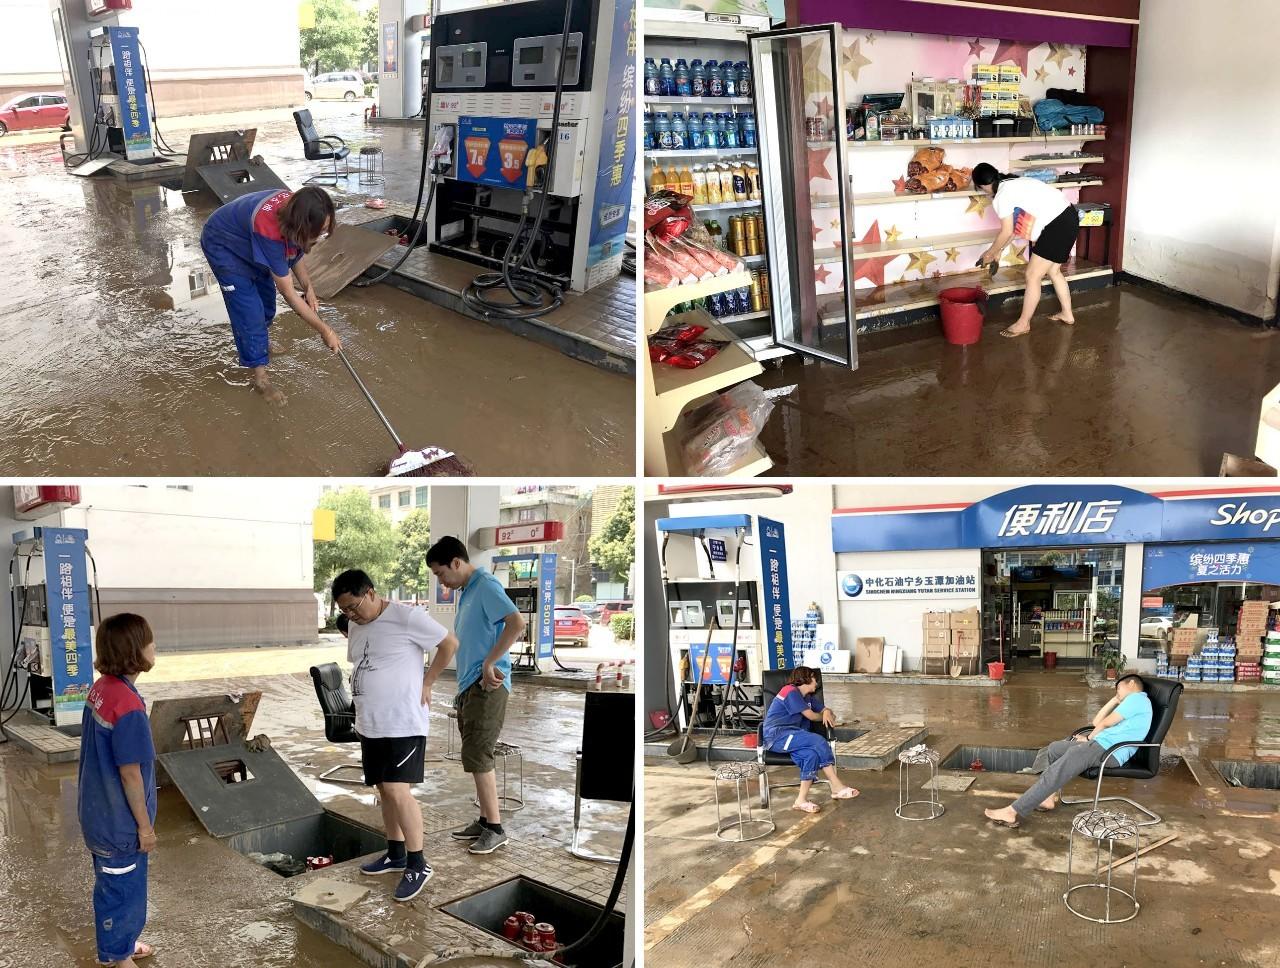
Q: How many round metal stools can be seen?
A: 6